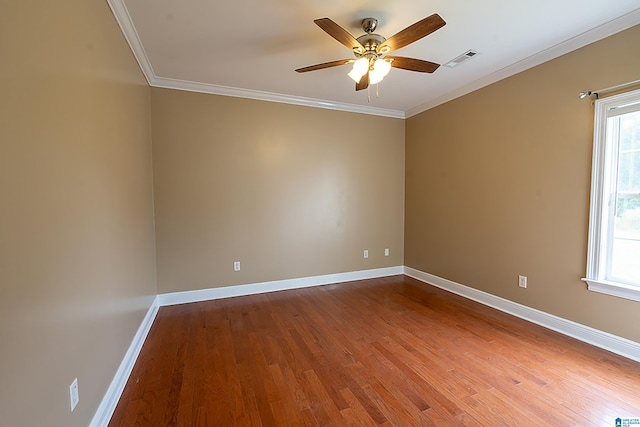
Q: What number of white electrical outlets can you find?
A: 5